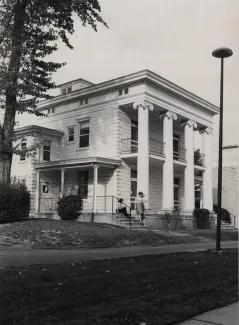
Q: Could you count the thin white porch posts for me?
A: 3